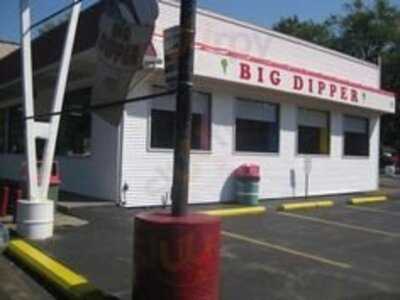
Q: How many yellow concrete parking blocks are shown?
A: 4